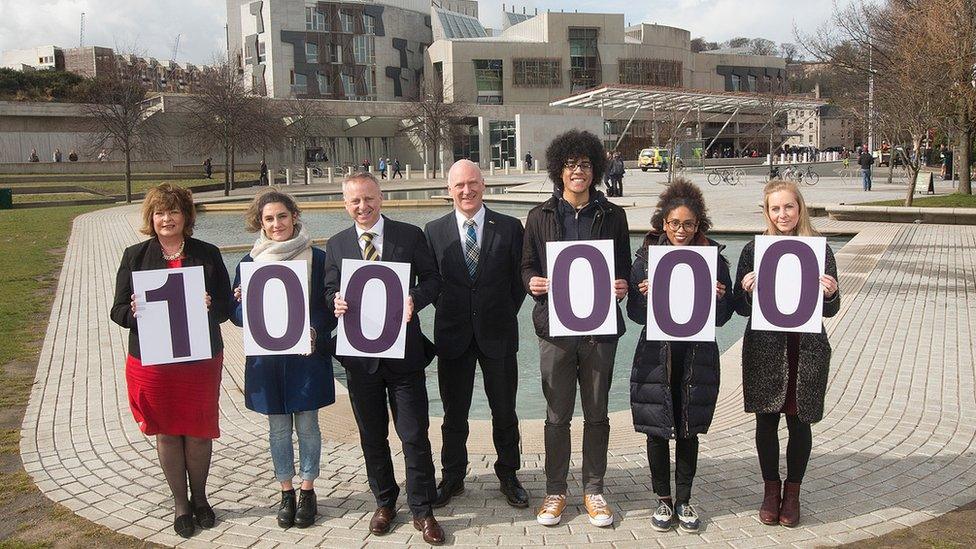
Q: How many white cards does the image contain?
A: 6